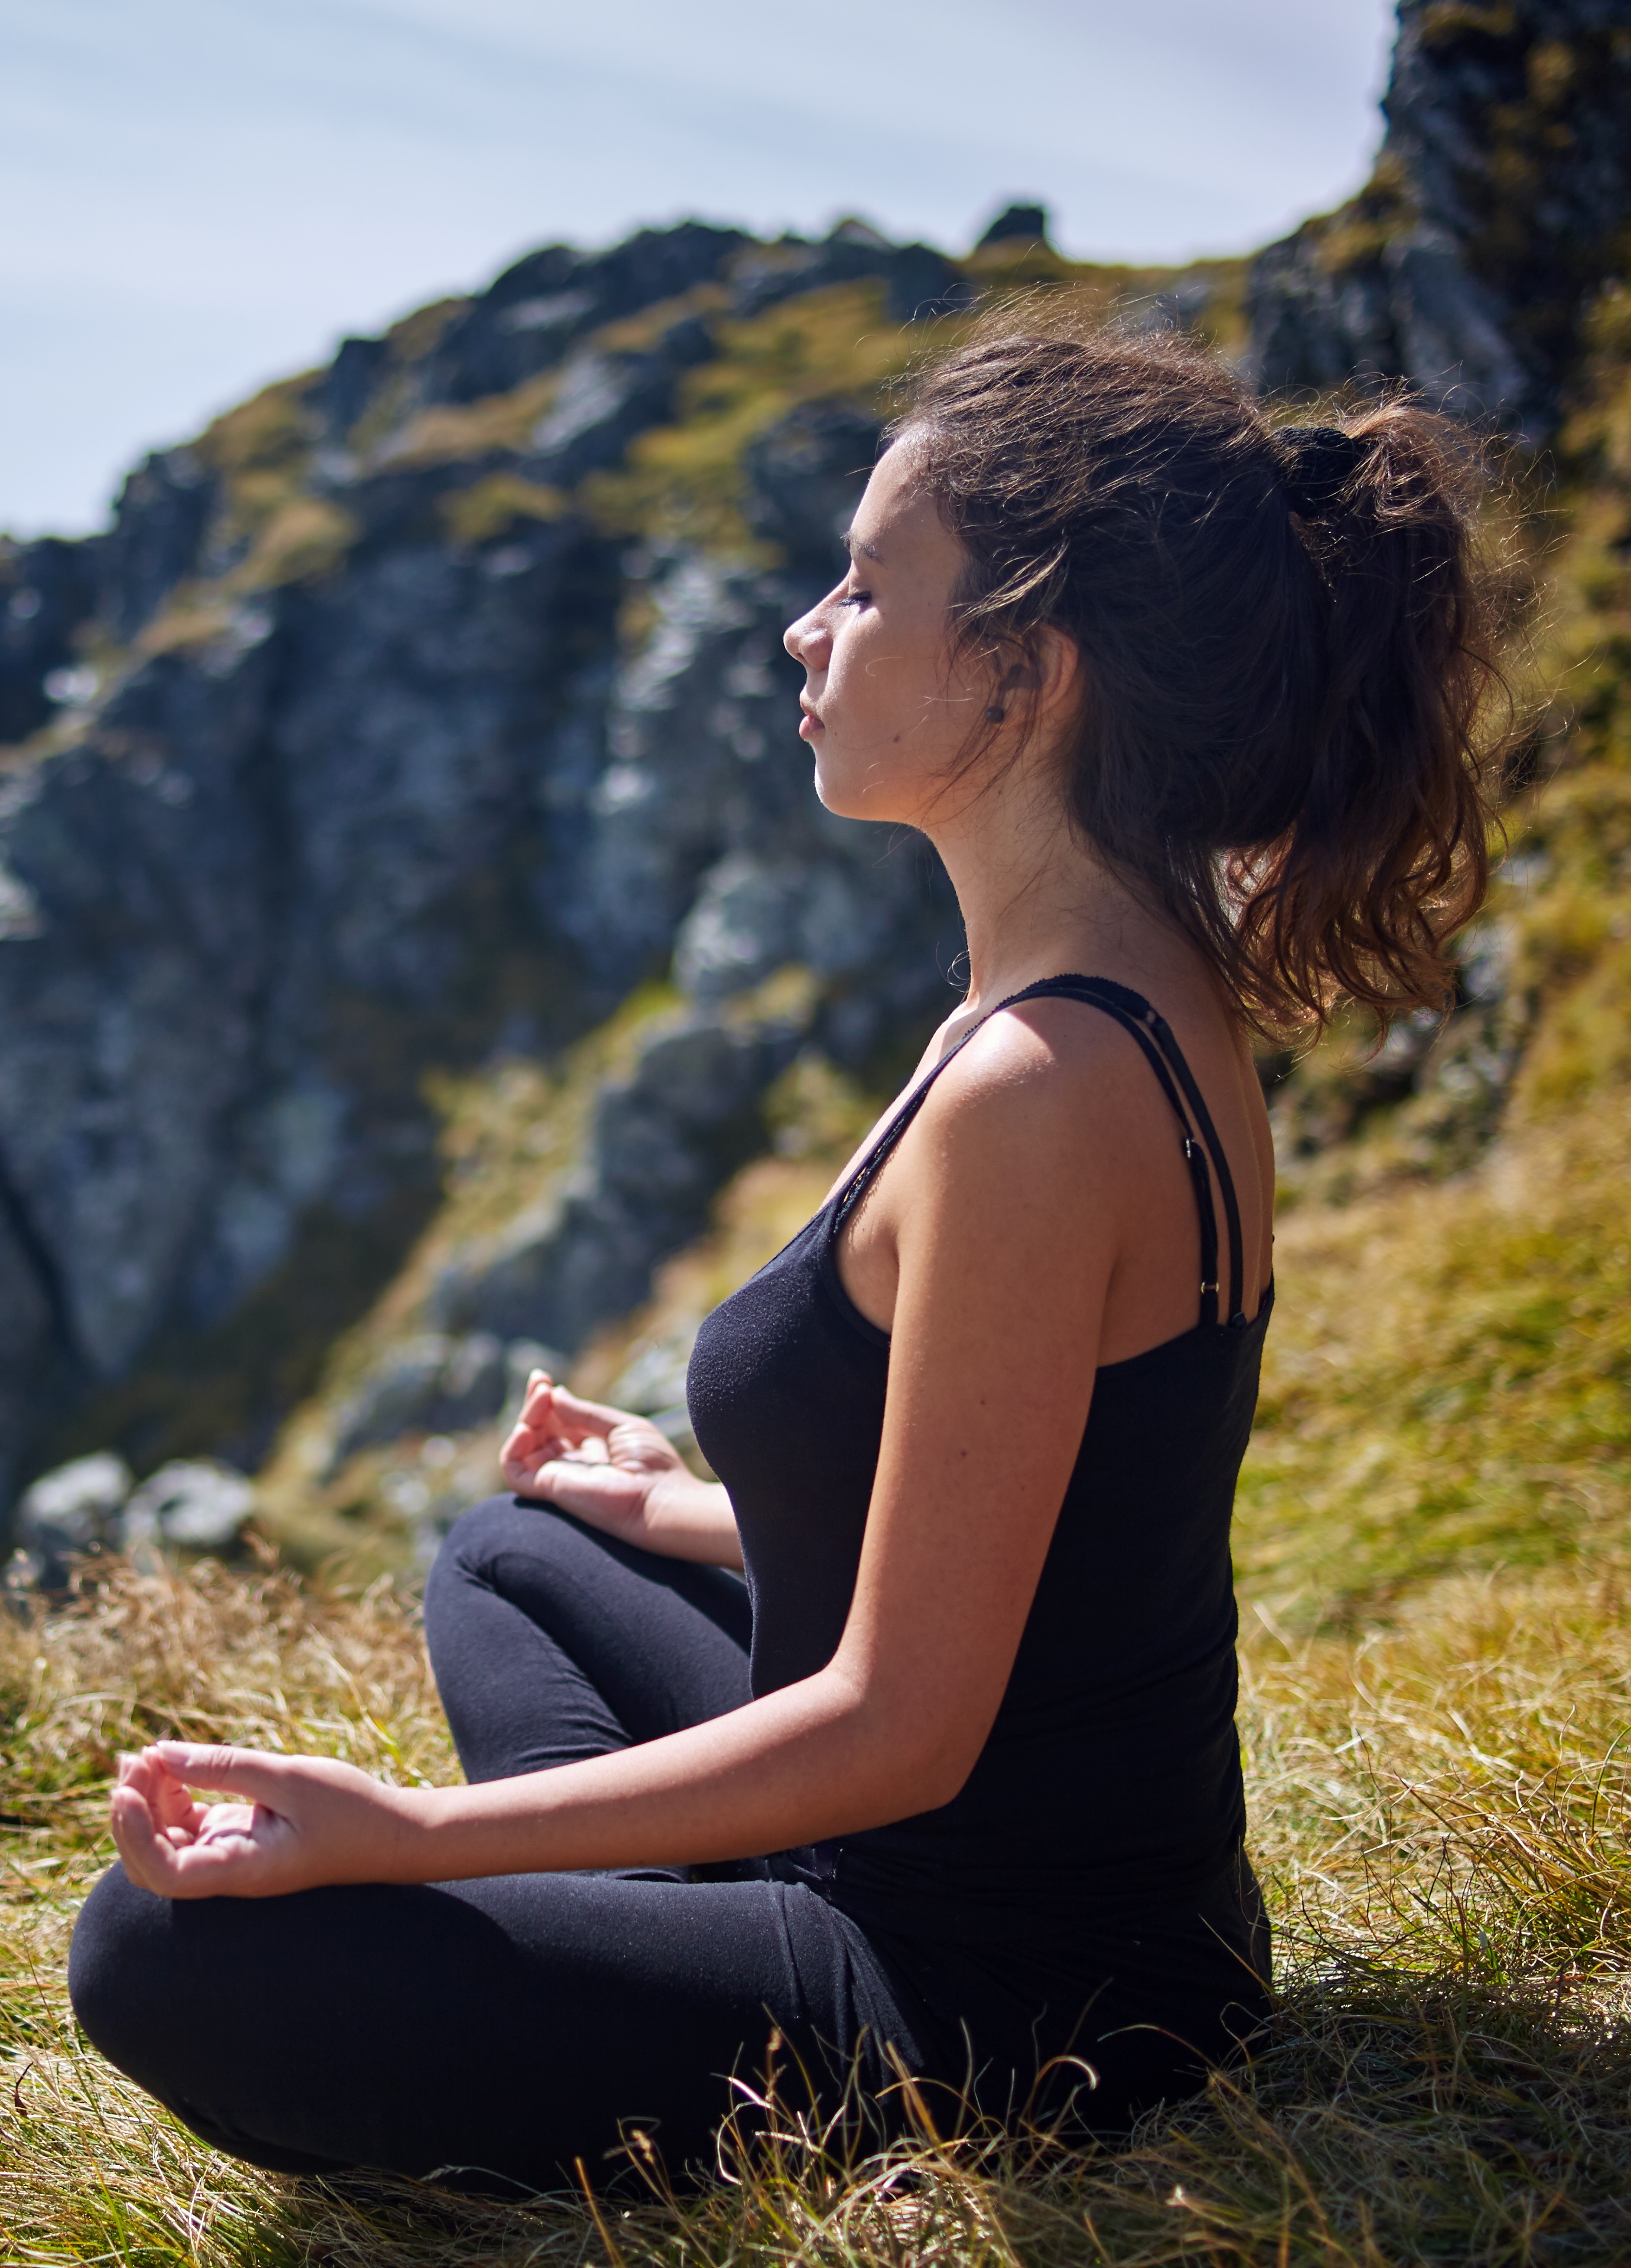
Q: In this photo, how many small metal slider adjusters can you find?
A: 2